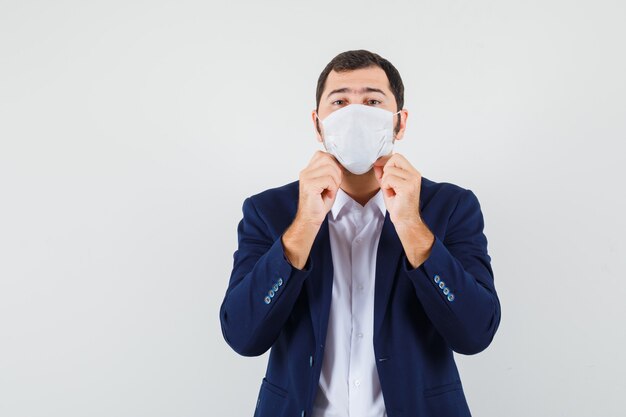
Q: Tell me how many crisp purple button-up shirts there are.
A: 0